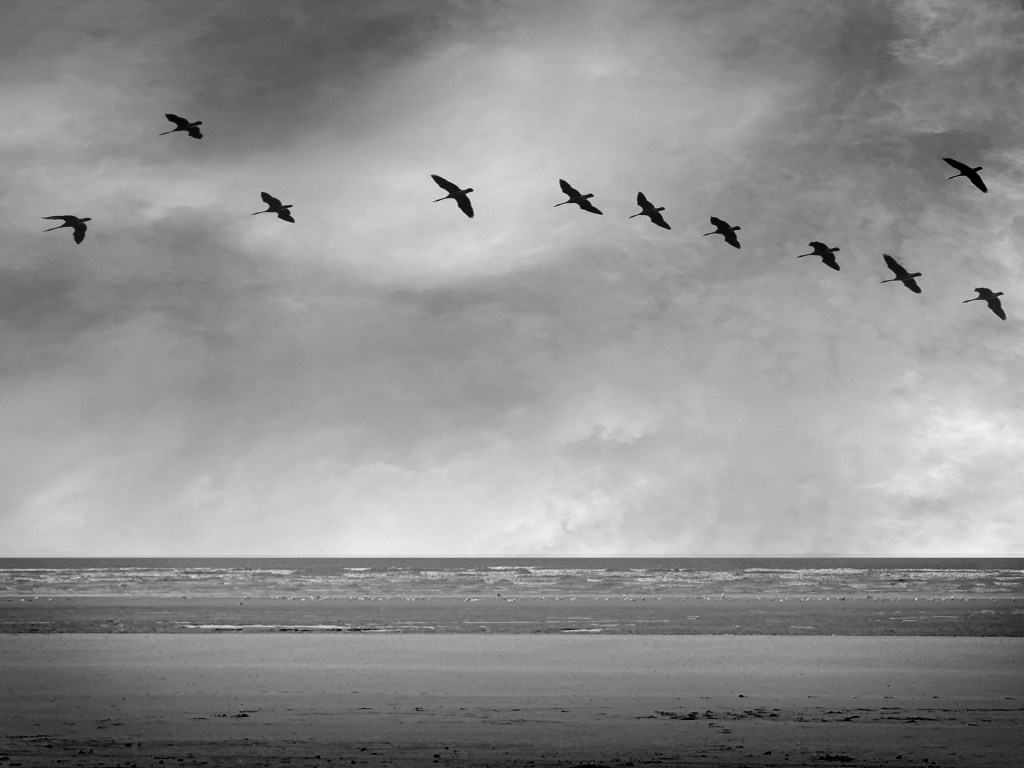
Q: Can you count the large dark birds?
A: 11